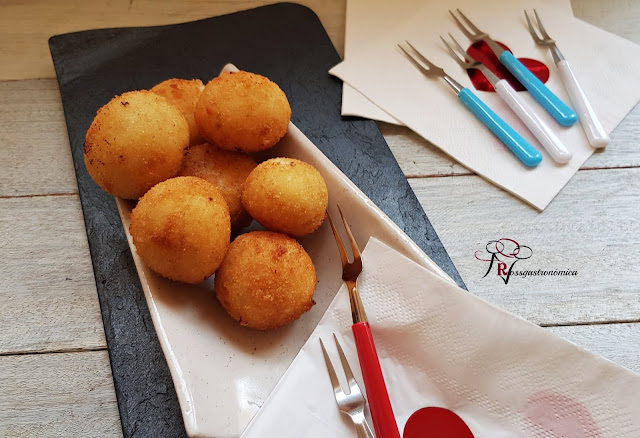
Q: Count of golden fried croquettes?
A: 7